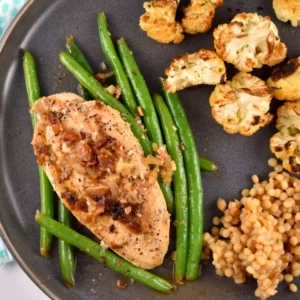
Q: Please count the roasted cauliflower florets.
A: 8